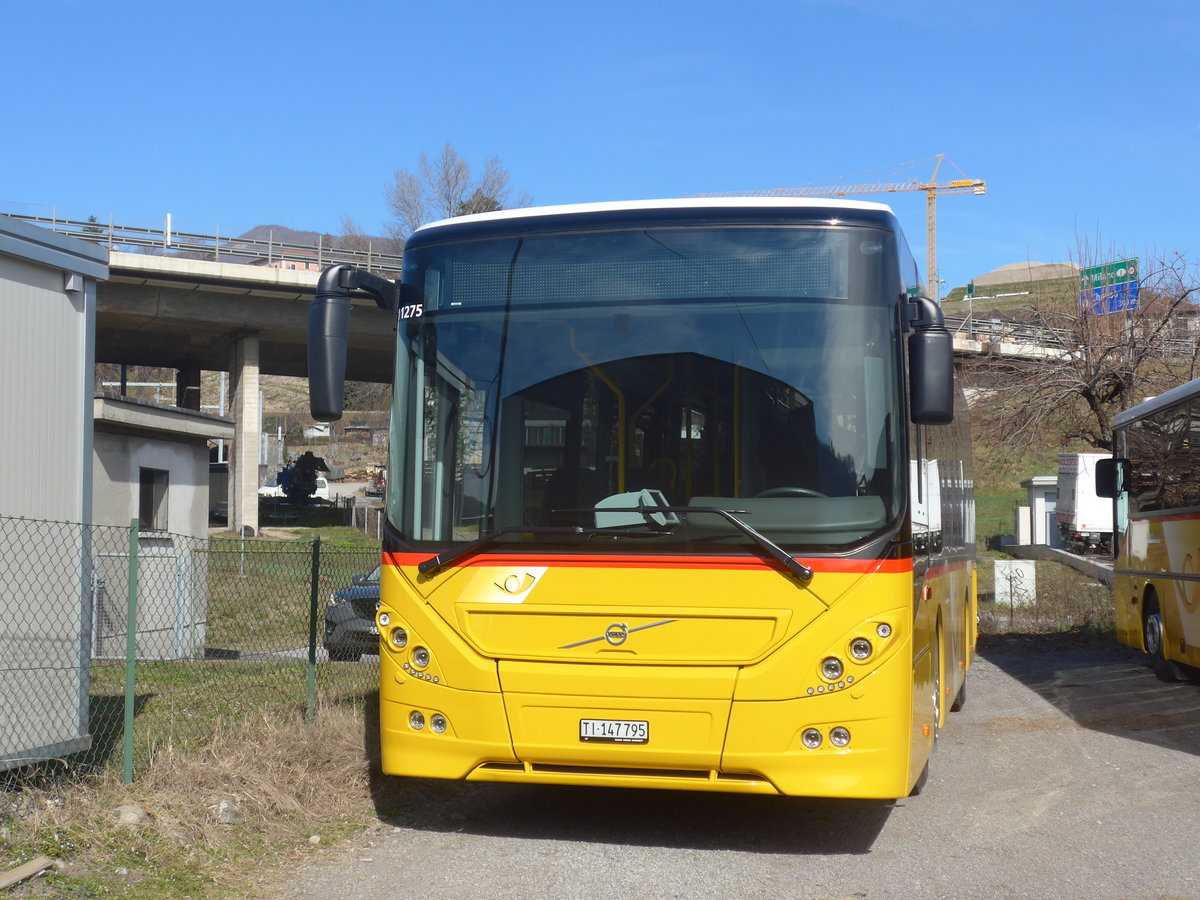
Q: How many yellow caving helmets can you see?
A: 0